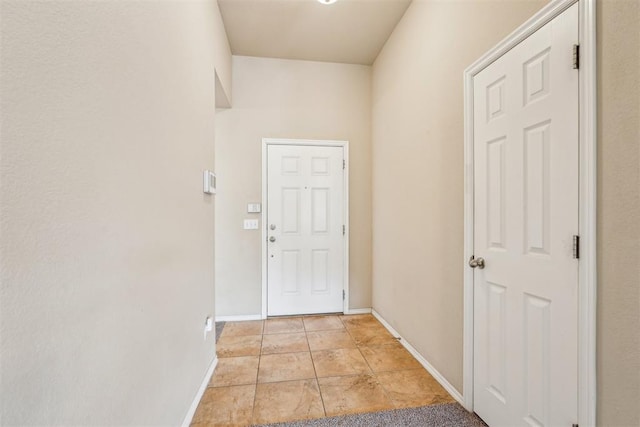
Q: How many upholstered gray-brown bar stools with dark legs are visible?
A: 0